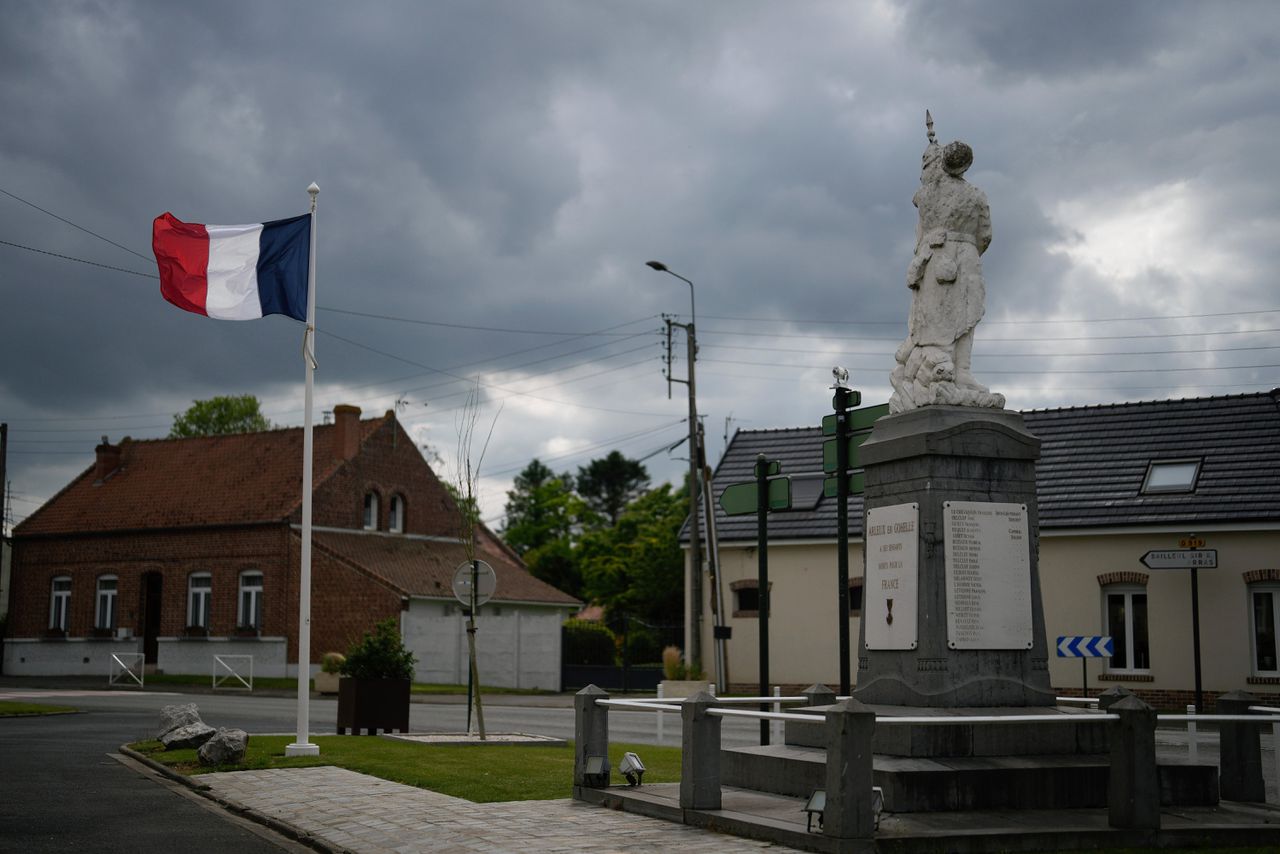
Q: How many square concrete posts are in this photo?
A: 7